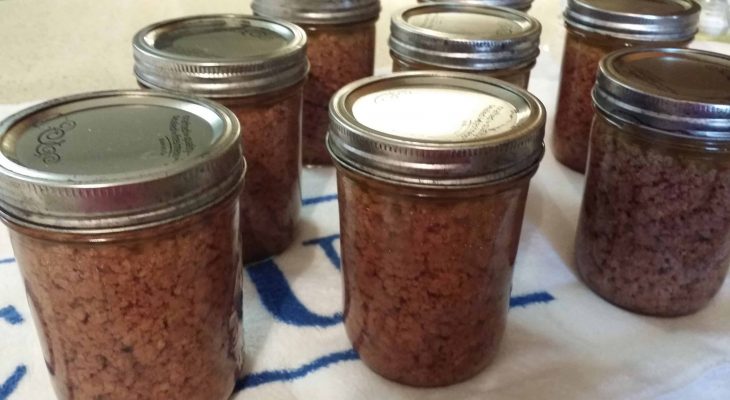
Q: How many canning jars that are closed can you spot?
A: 8